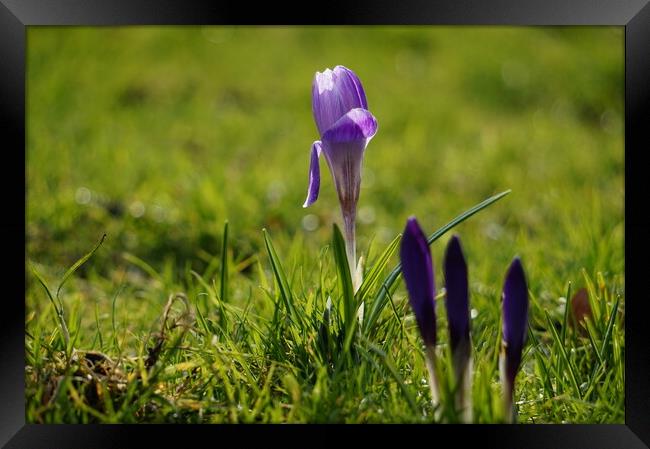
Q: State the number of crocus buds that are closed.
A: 3